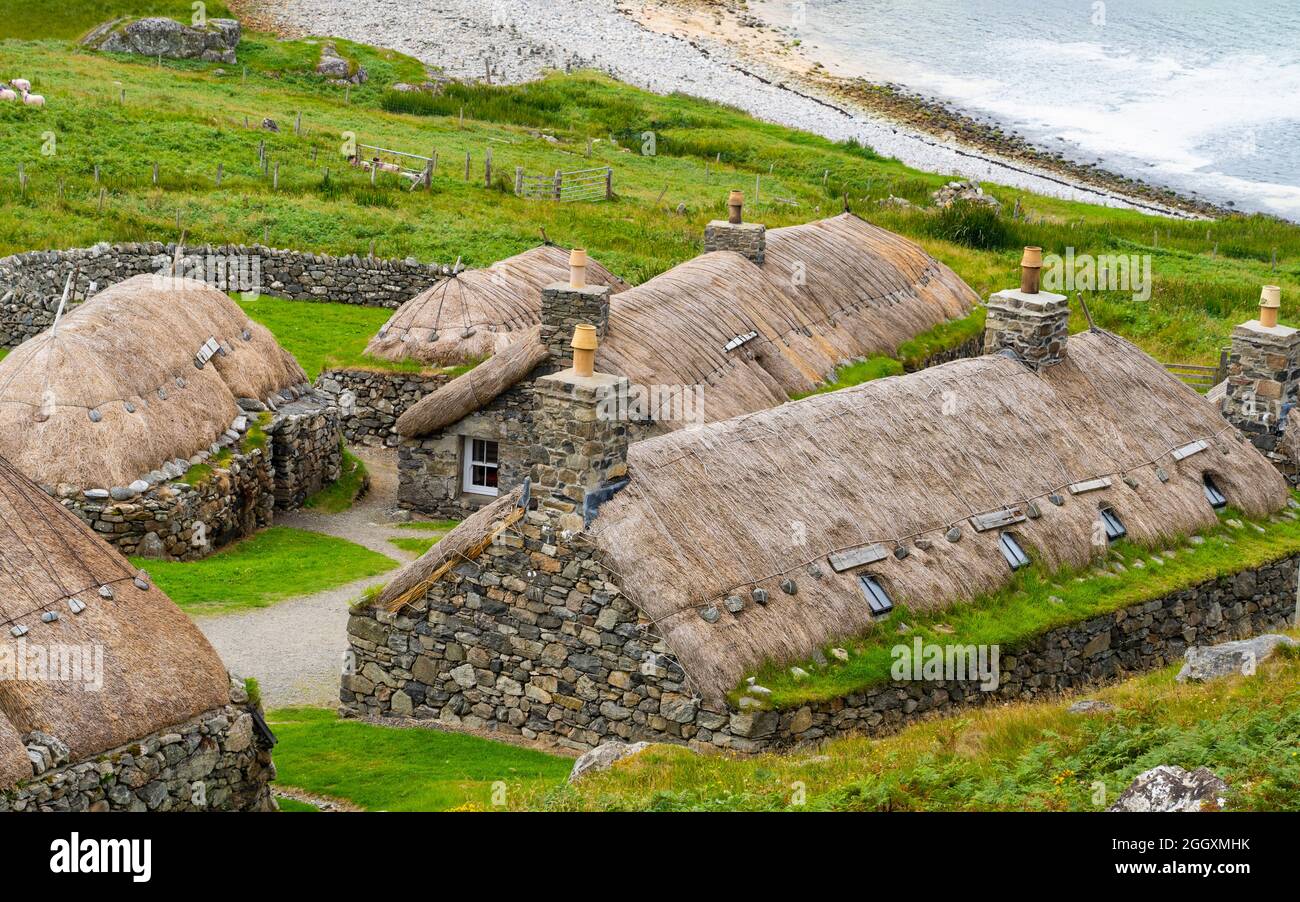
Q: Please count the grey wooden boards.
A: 6